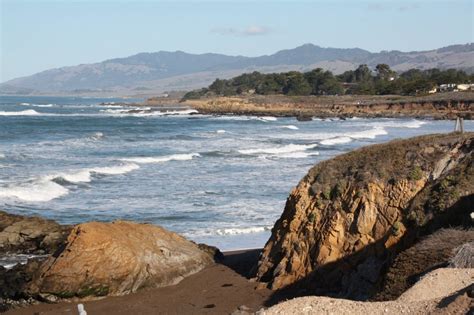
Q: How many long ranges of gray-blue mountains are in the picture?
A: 1